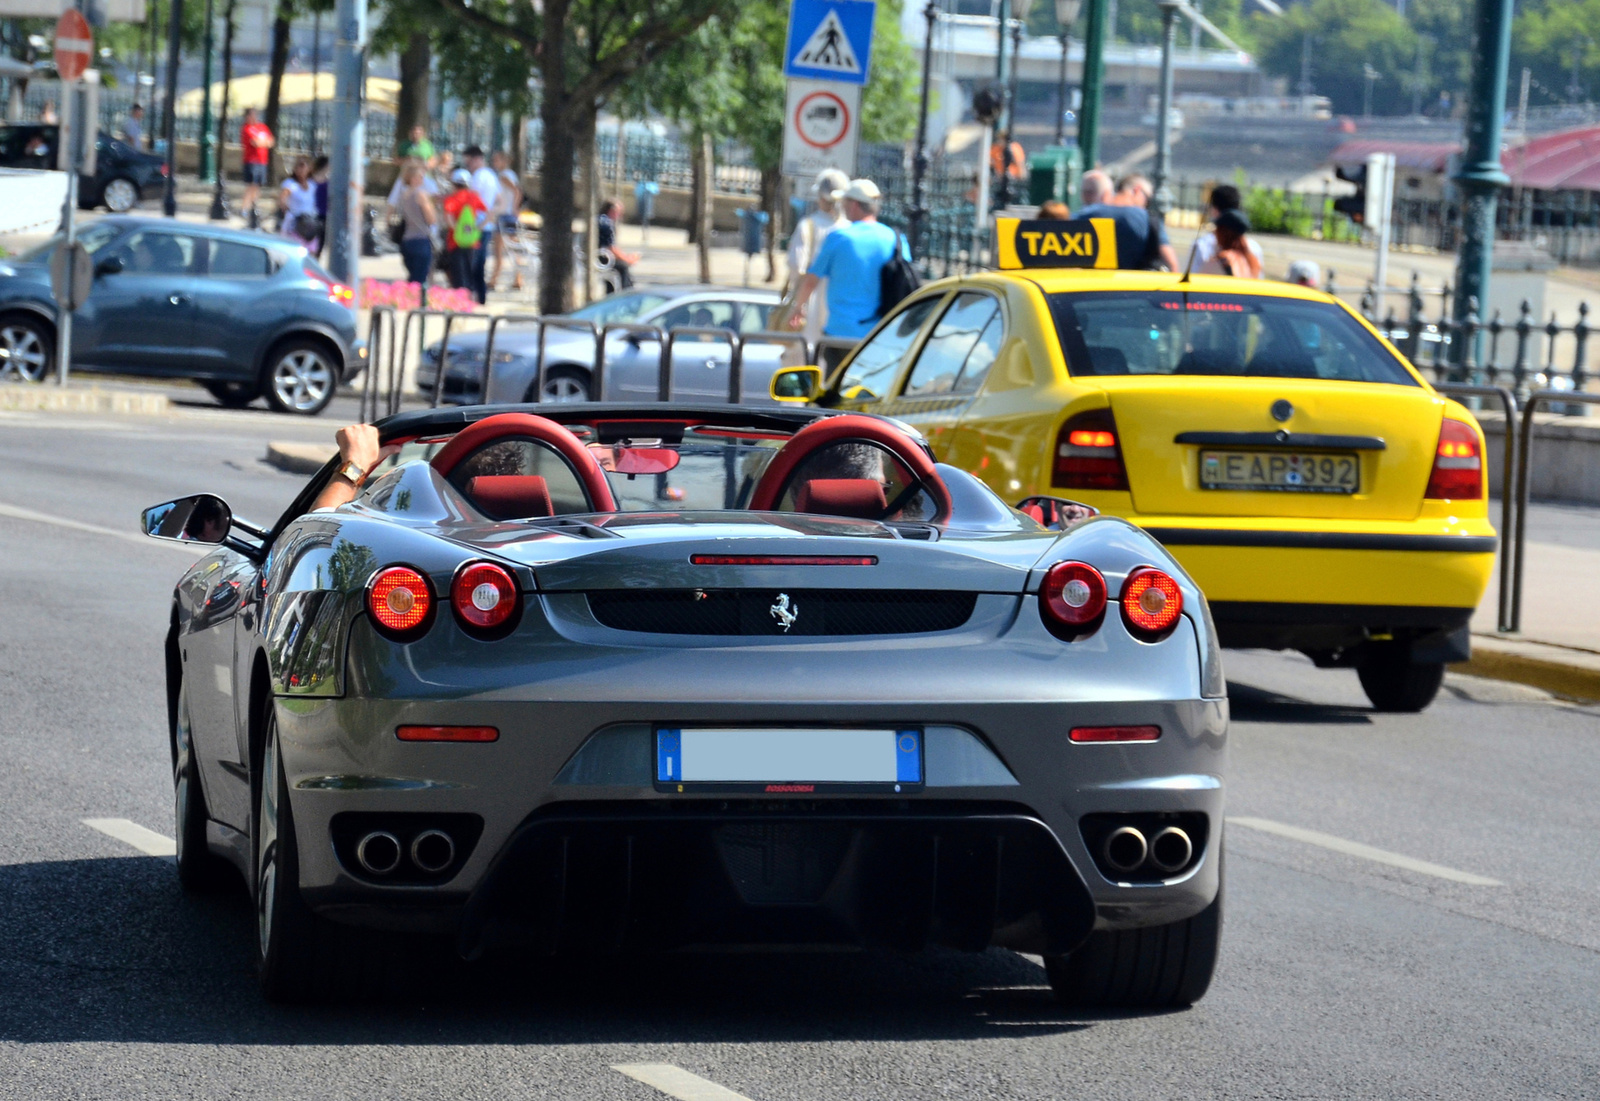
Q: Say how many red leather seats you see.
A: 2